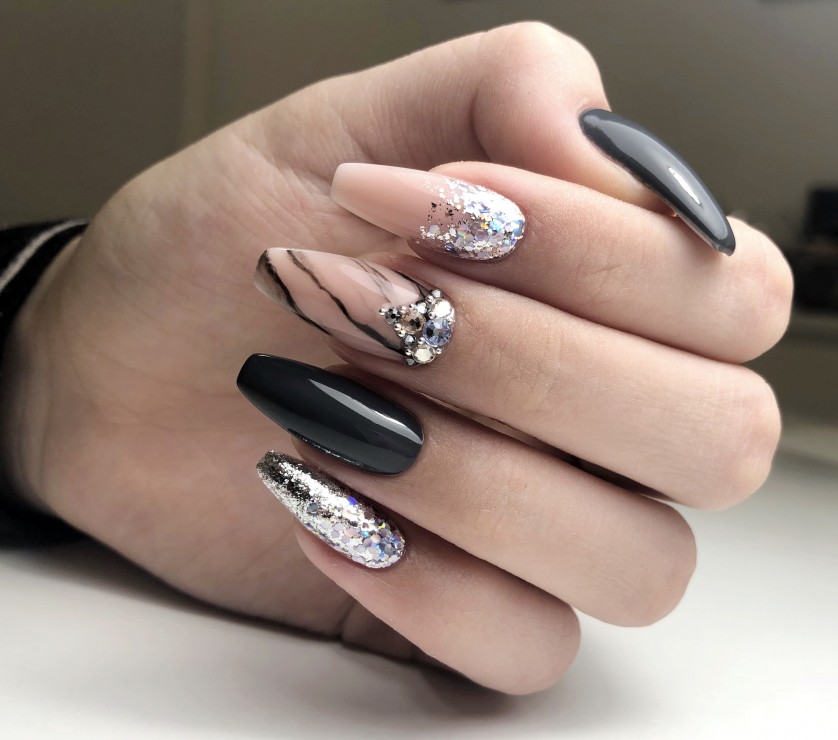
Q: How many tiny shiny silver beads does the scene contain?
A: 11